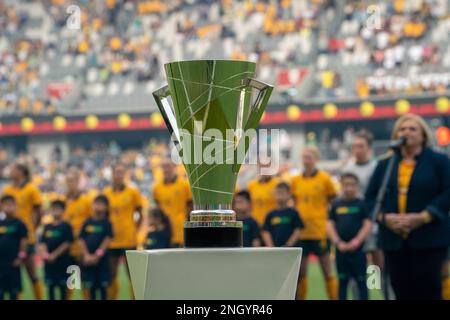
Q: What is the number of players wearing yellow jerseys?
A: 6